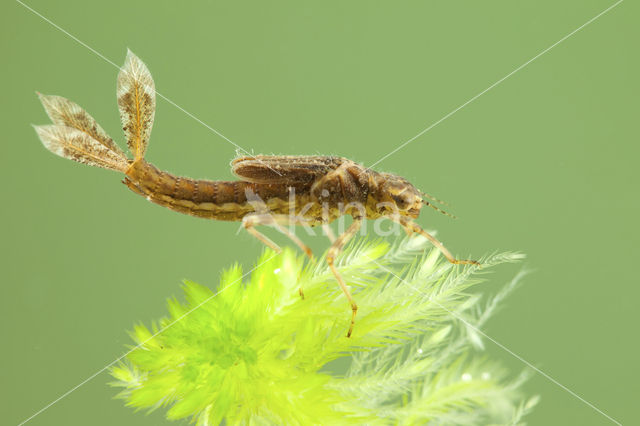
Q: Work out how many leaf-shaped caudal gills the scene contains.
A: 3